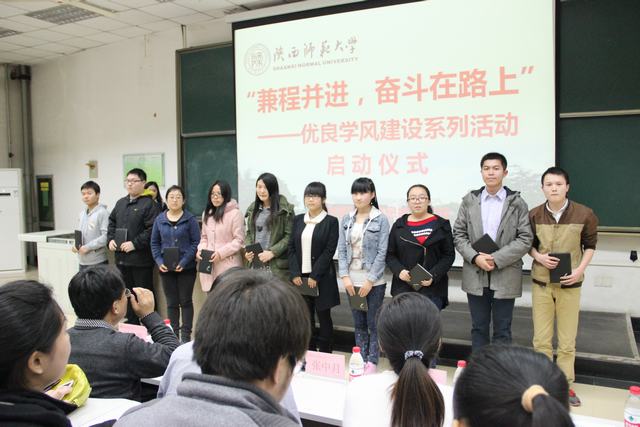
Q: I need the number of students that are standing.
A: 10